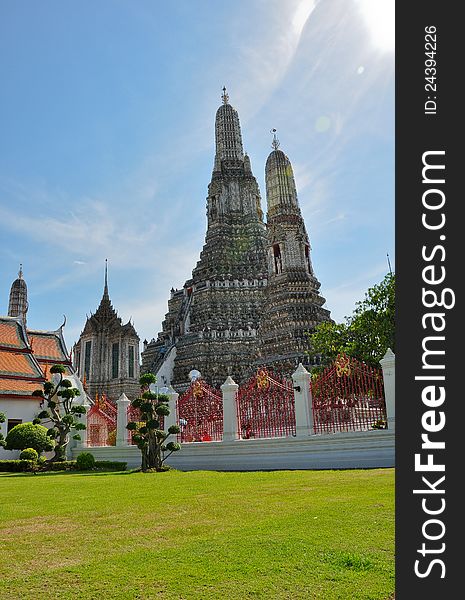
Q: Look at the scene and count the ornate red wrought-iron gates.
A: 5